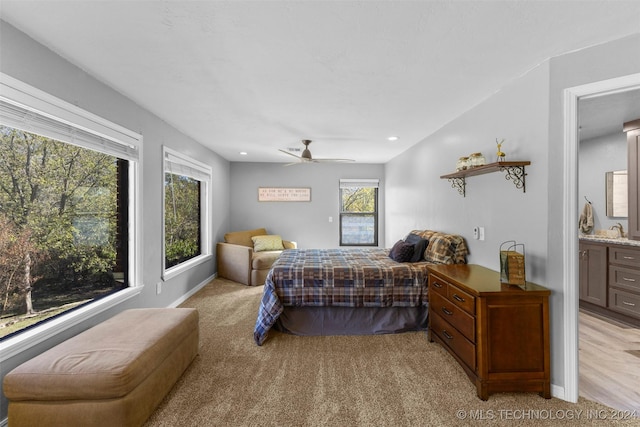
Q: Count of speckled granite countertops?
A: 1